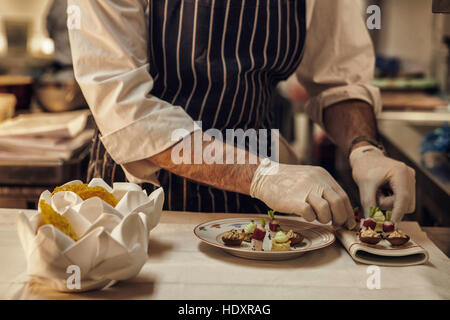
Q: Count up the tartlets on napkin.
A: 2